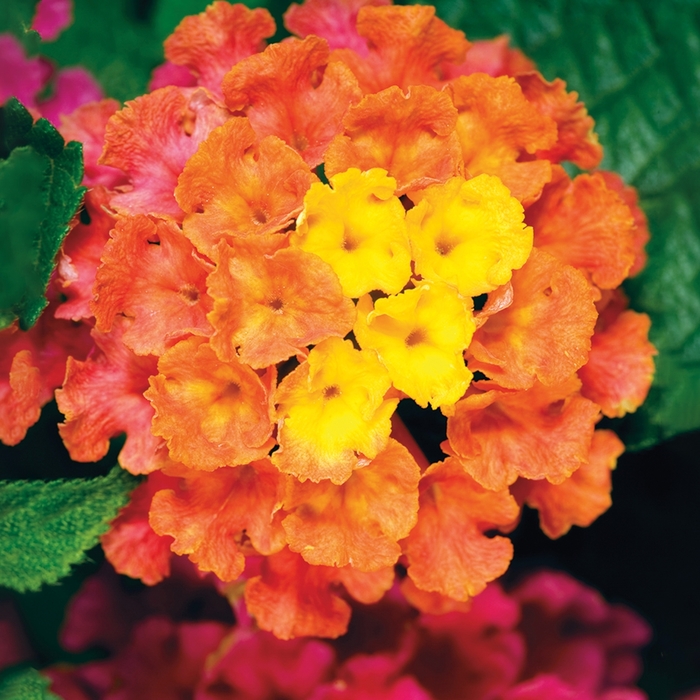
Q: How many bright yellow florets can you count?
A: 4